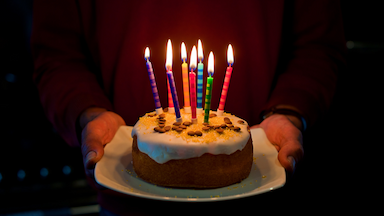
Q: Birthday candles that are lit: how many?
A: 8